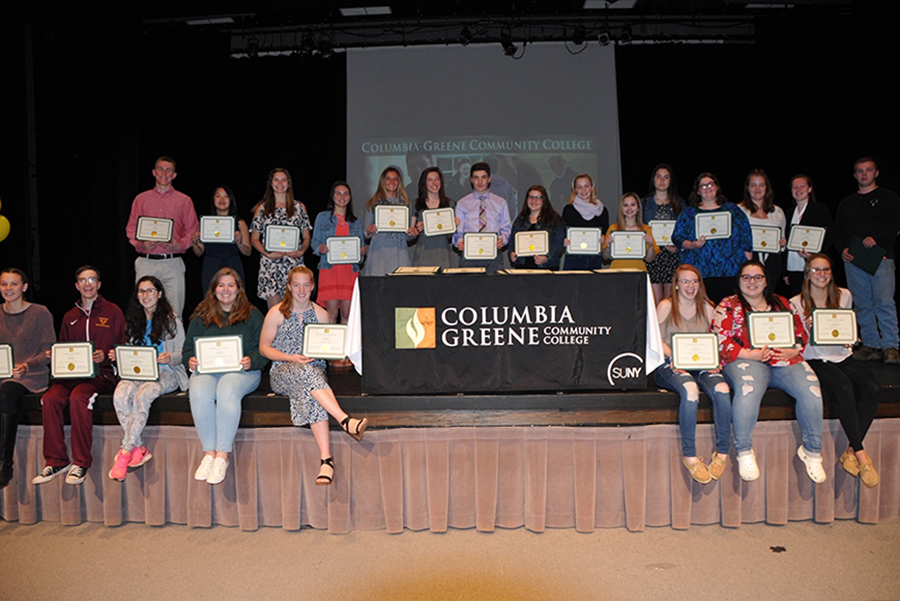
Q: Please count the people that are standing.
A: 15